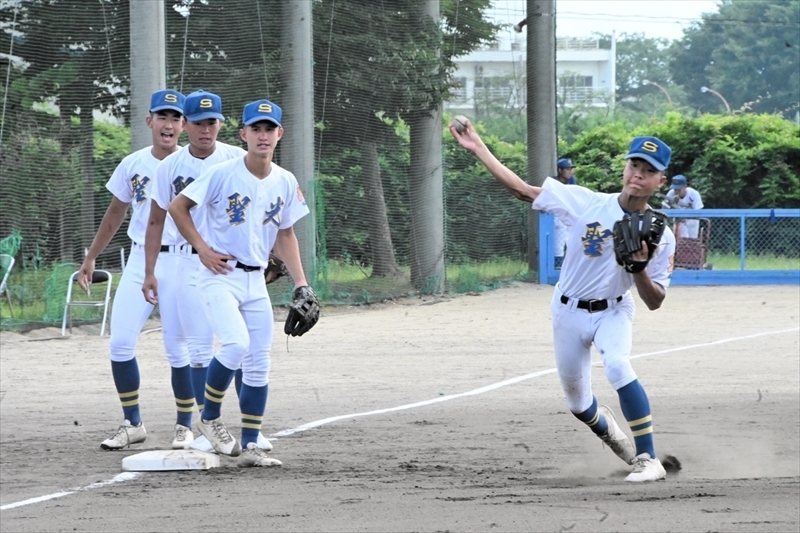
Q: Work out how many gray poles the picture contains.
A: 4